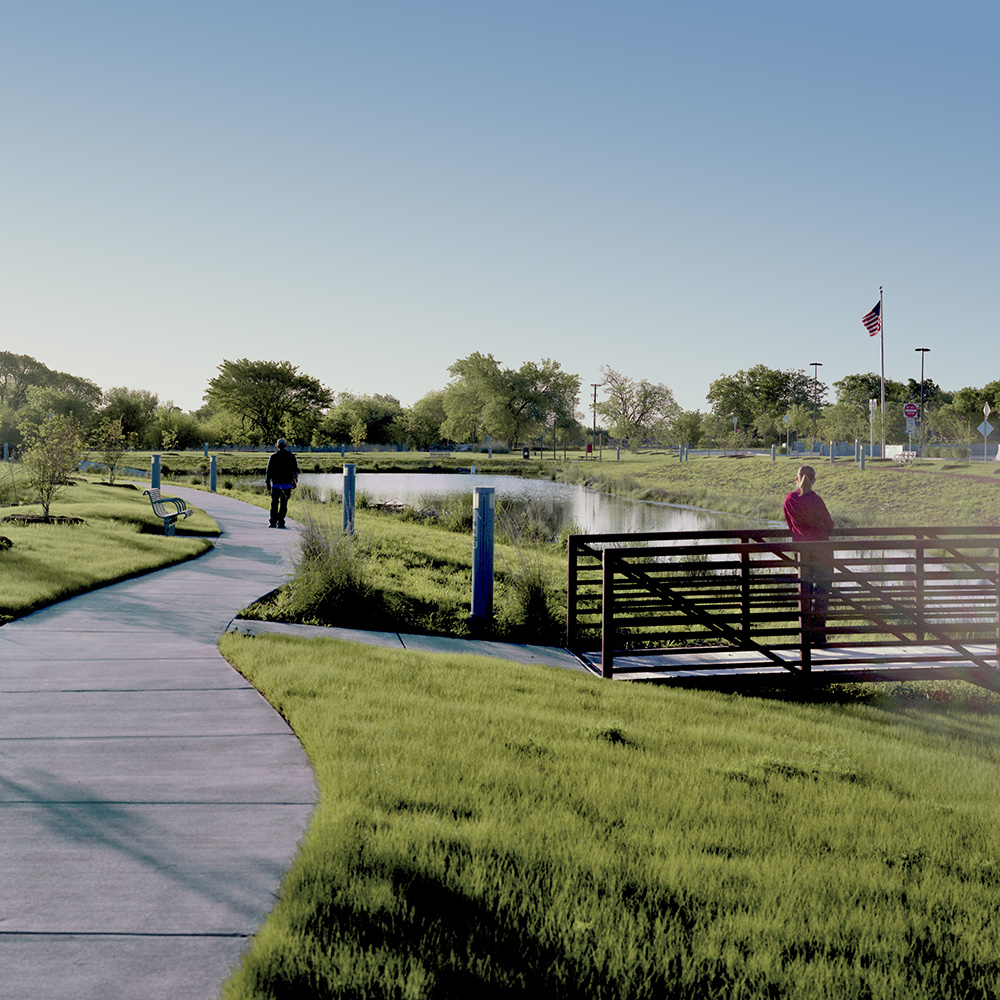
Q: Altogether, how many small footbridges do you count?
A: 1